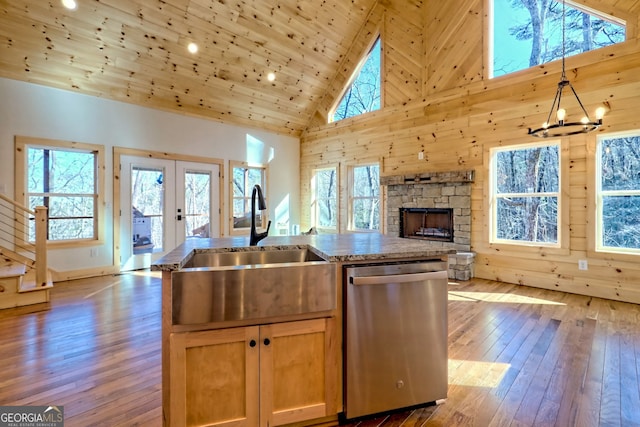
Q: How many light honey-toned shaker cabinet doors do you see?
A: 2